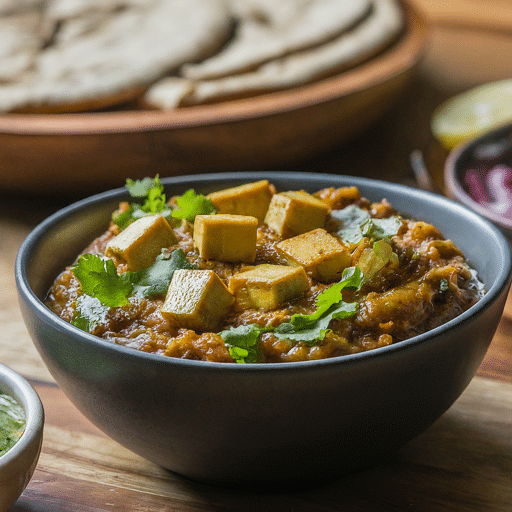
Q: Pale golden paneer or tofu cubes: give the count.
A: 7